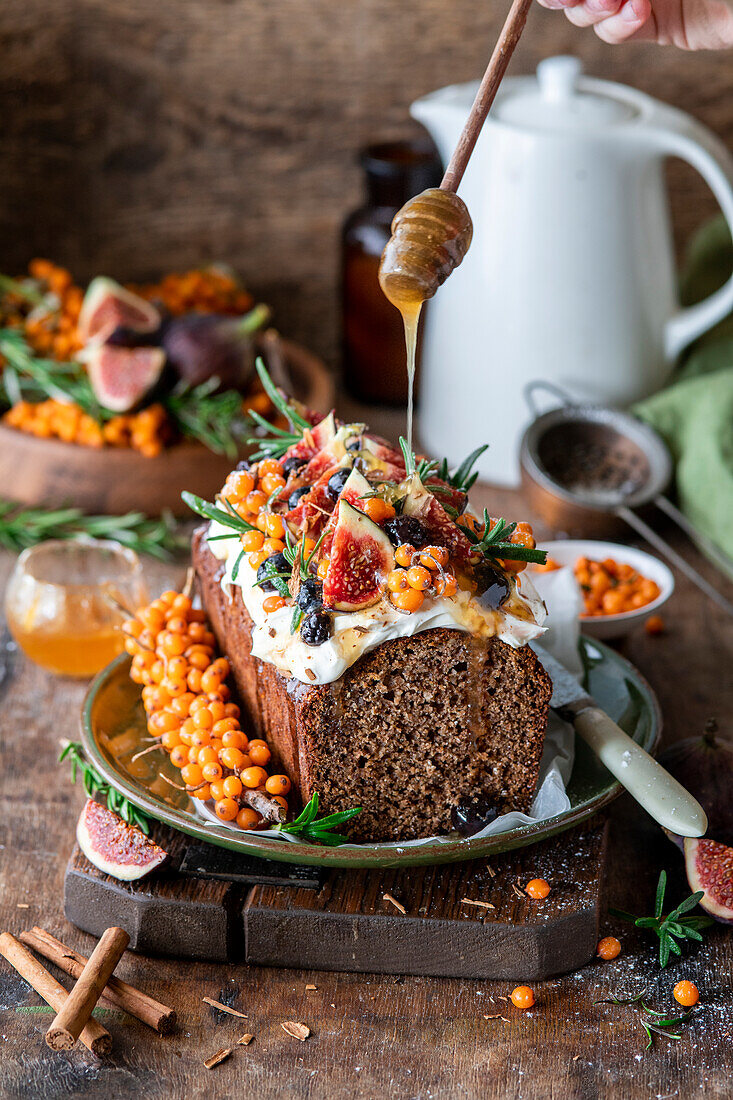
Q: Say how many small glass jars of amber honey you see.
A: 1